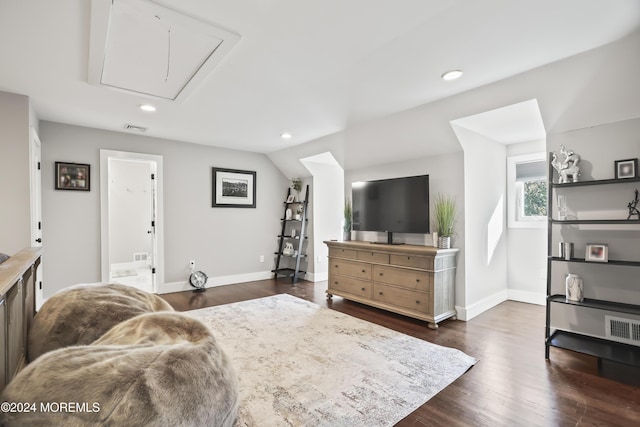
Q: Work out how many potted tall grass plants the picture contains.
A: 2